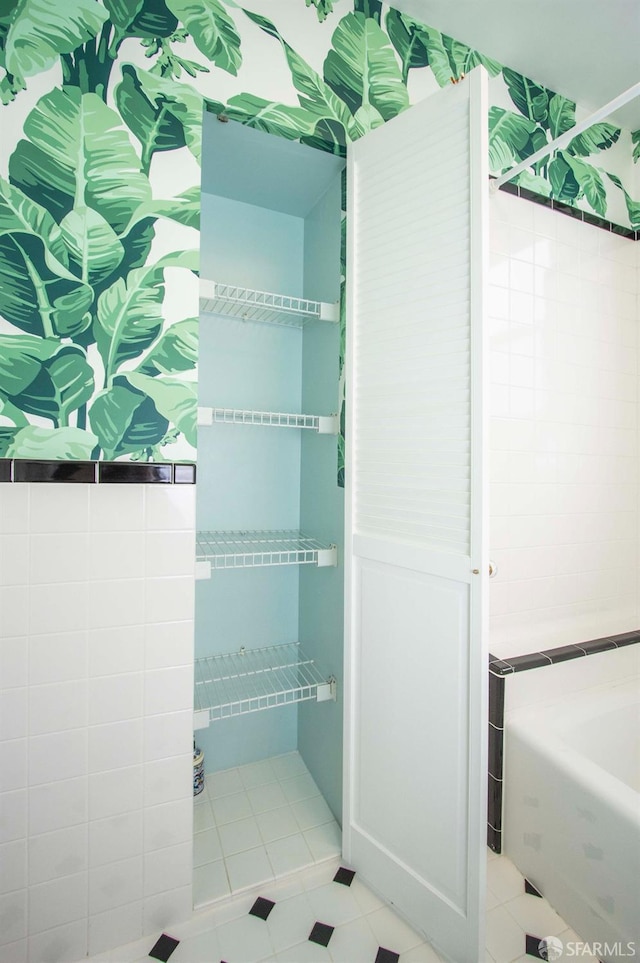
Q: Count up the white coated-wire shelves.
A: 4